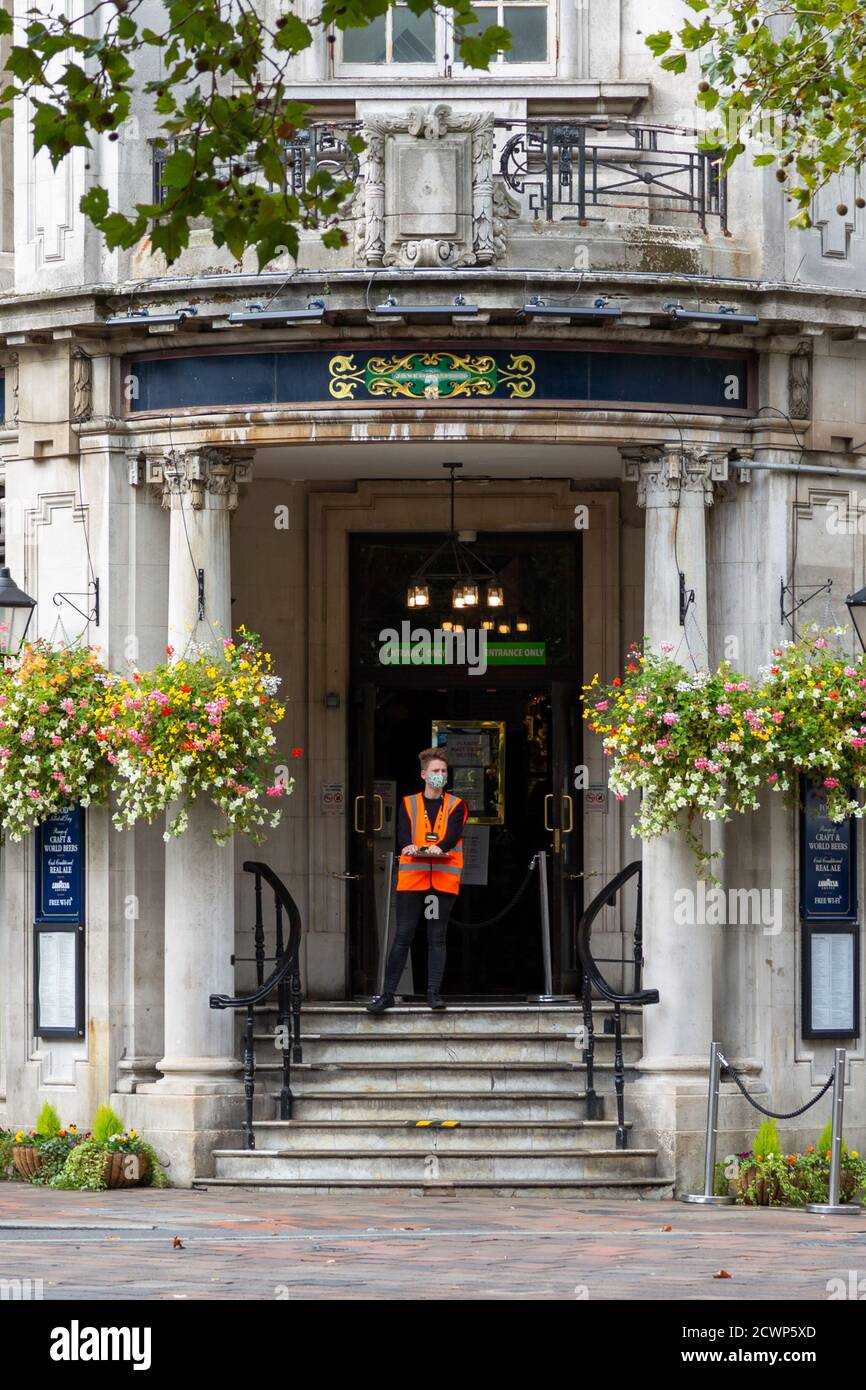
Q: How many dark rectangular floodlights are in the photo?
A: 5